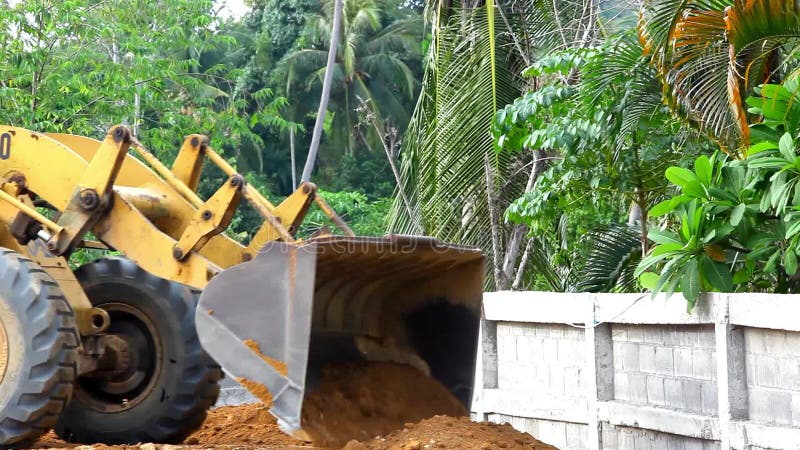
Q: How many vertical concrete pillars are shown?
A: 3